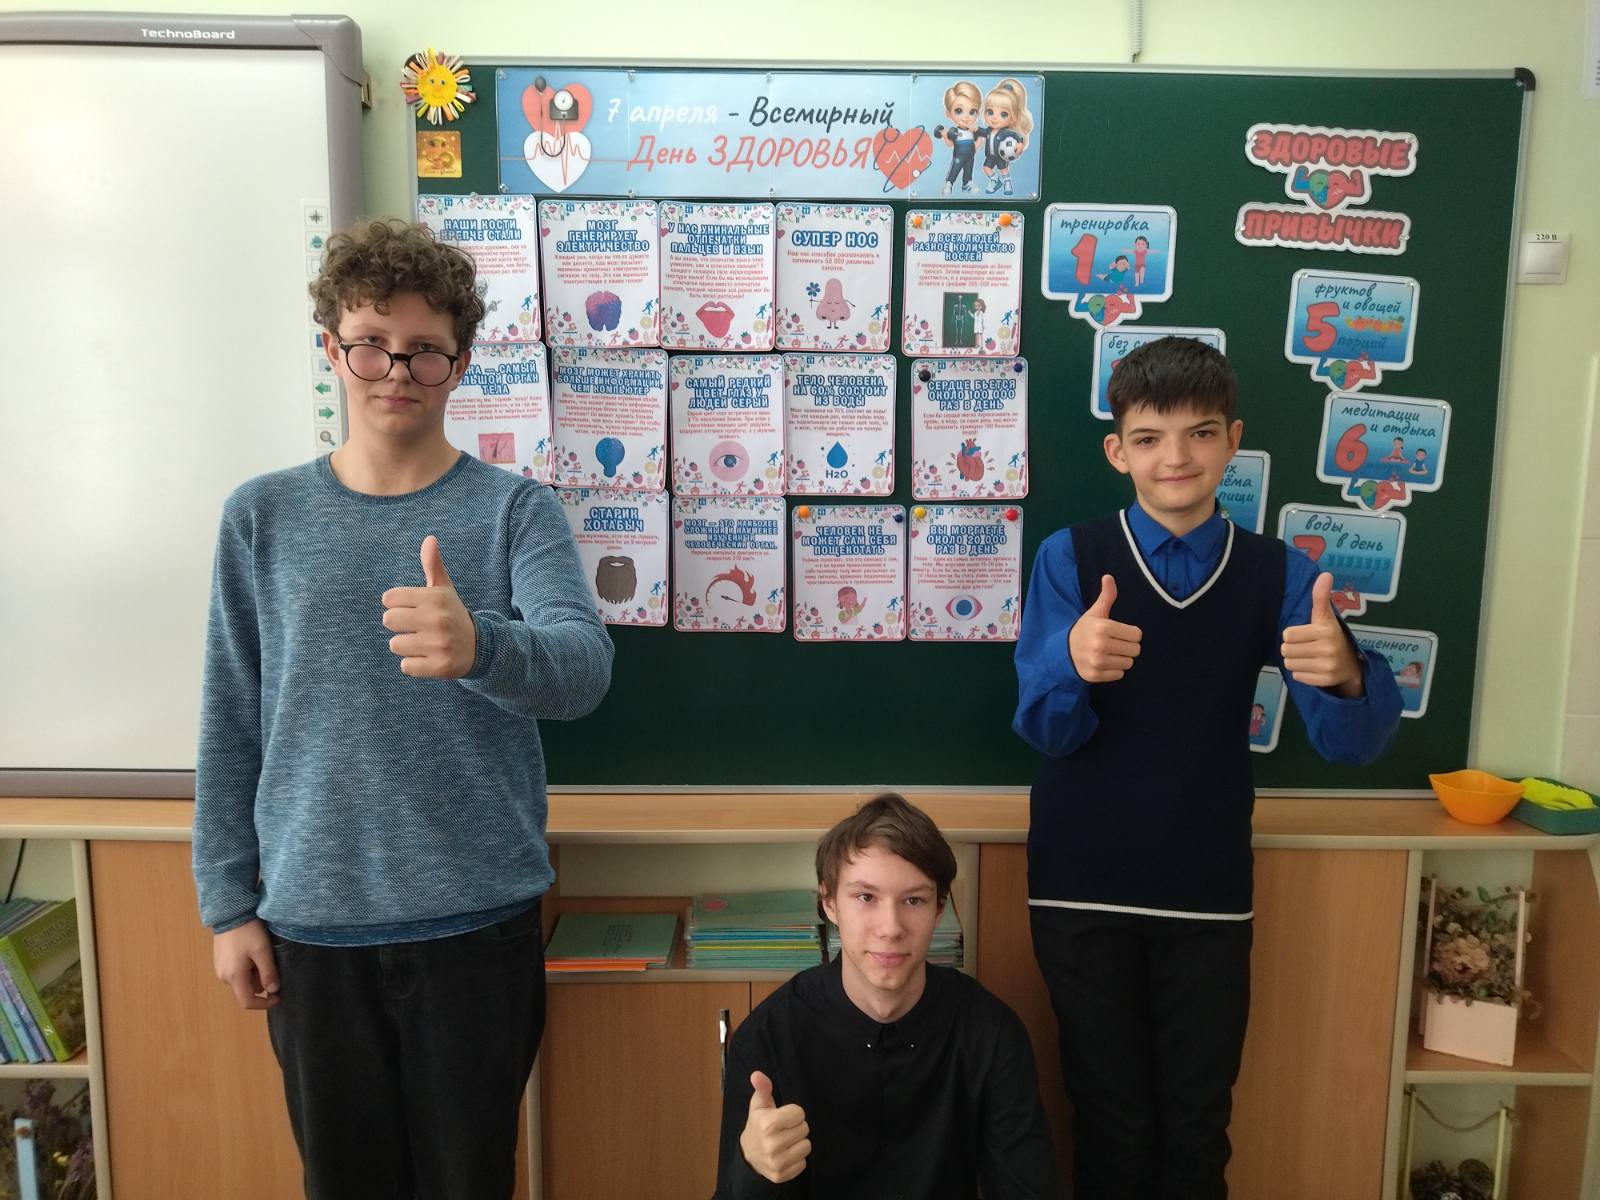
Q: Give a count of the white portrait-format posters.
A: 14